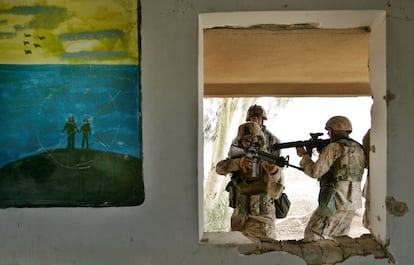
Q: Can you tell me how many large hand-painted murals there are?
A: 1